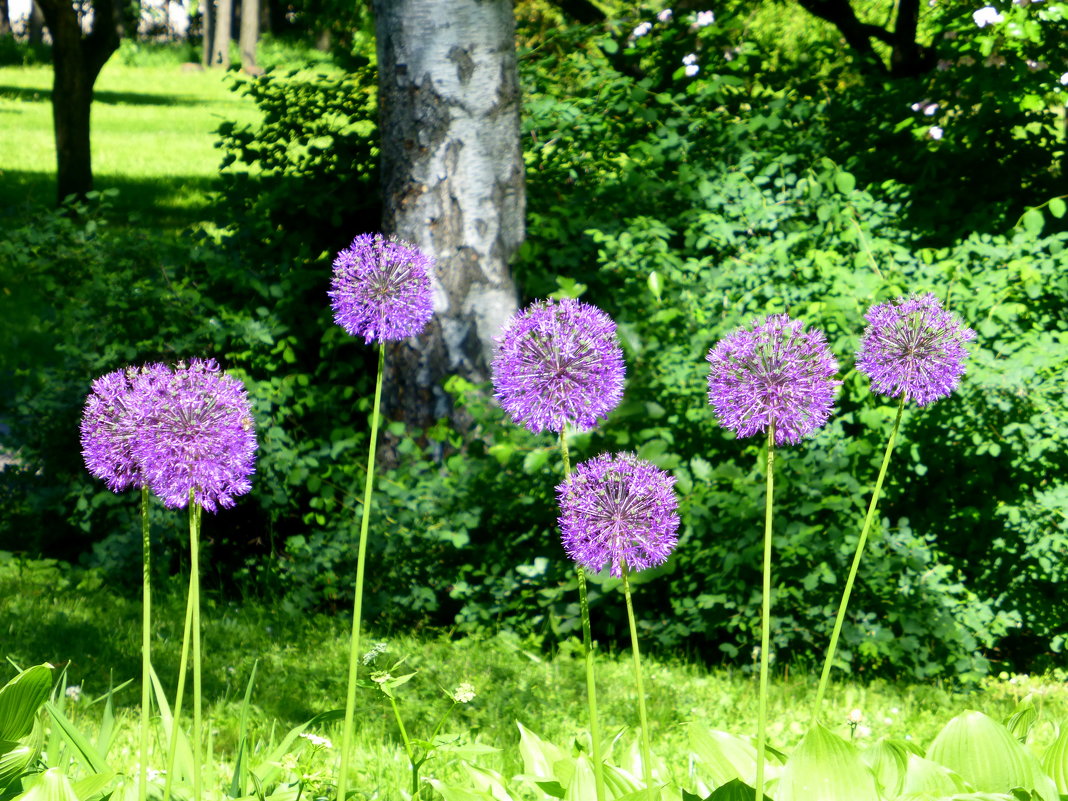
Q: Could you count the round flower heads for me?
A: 7